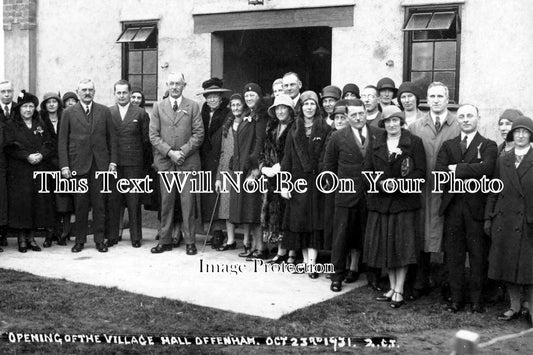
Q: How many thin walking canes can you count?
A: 1